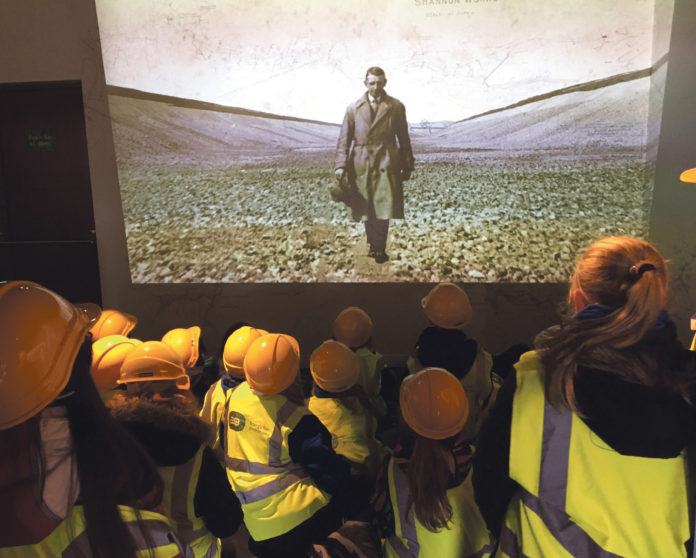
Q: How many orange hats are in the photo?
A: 11